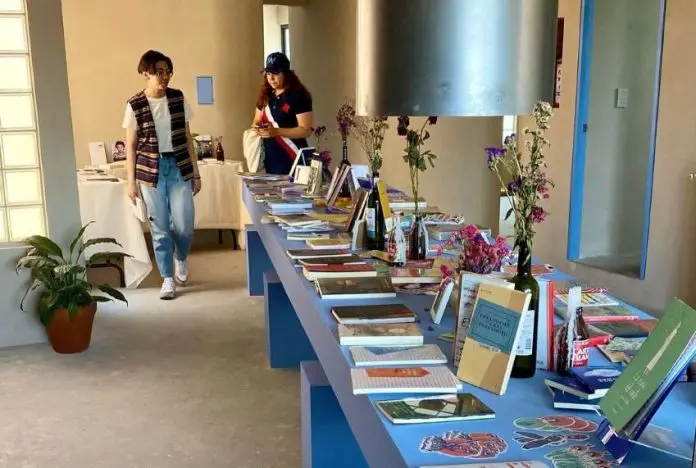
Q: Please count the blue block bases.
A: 3